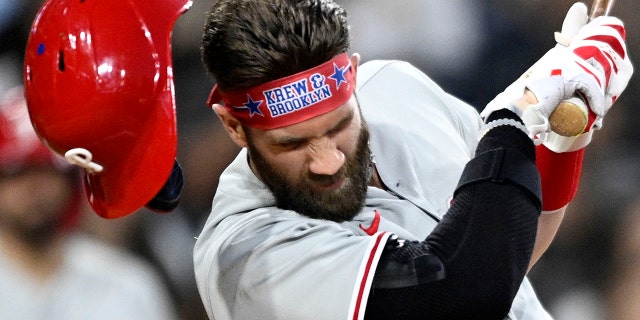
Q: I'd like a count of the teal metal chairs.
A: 0